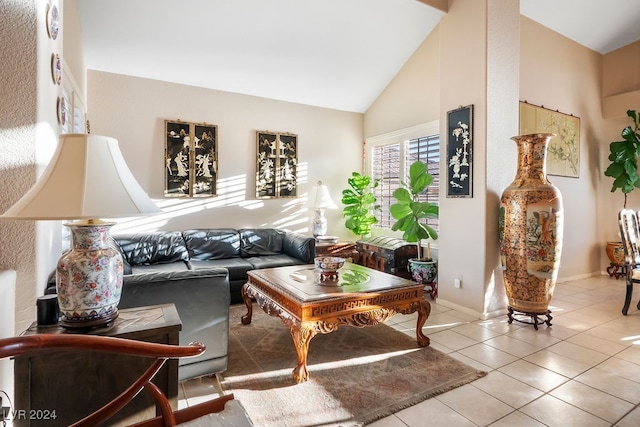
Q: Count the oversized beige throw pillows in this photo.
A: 0